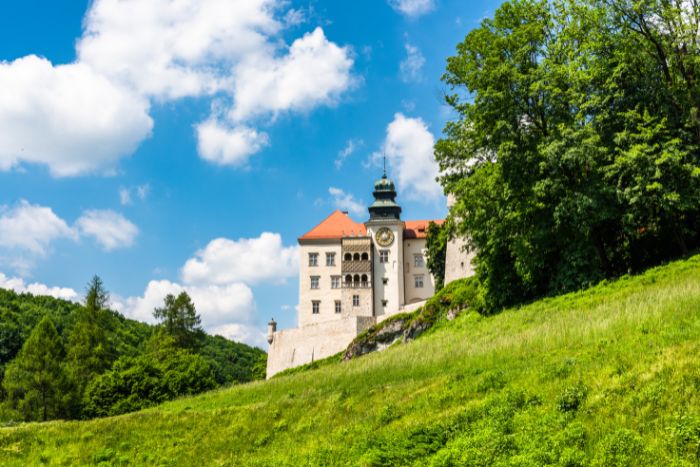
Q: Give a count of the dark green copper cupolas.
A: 1